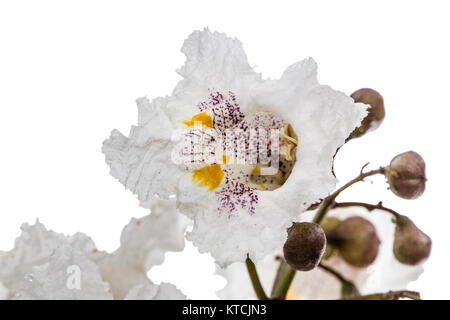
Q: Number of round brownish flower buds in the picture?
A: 5